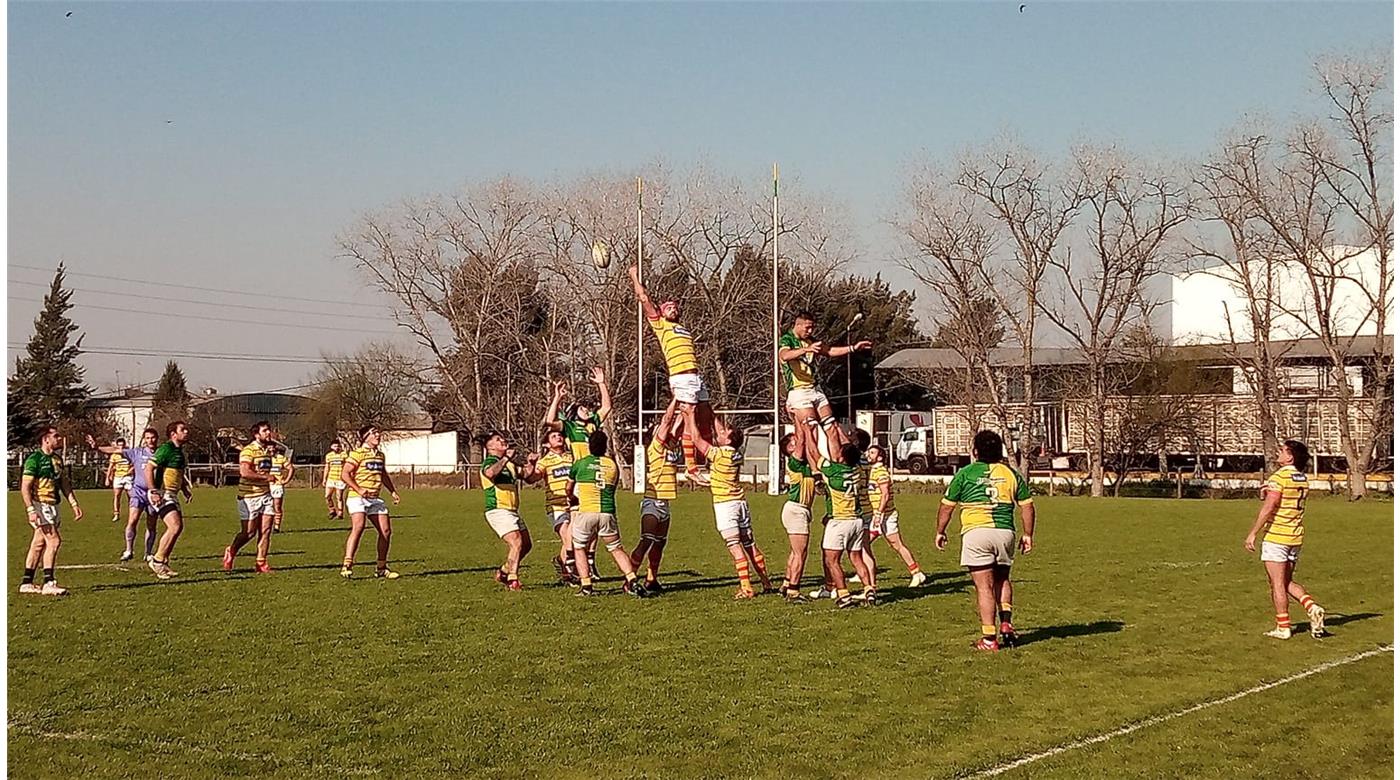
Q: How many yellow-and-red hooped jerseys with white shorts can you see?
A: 11